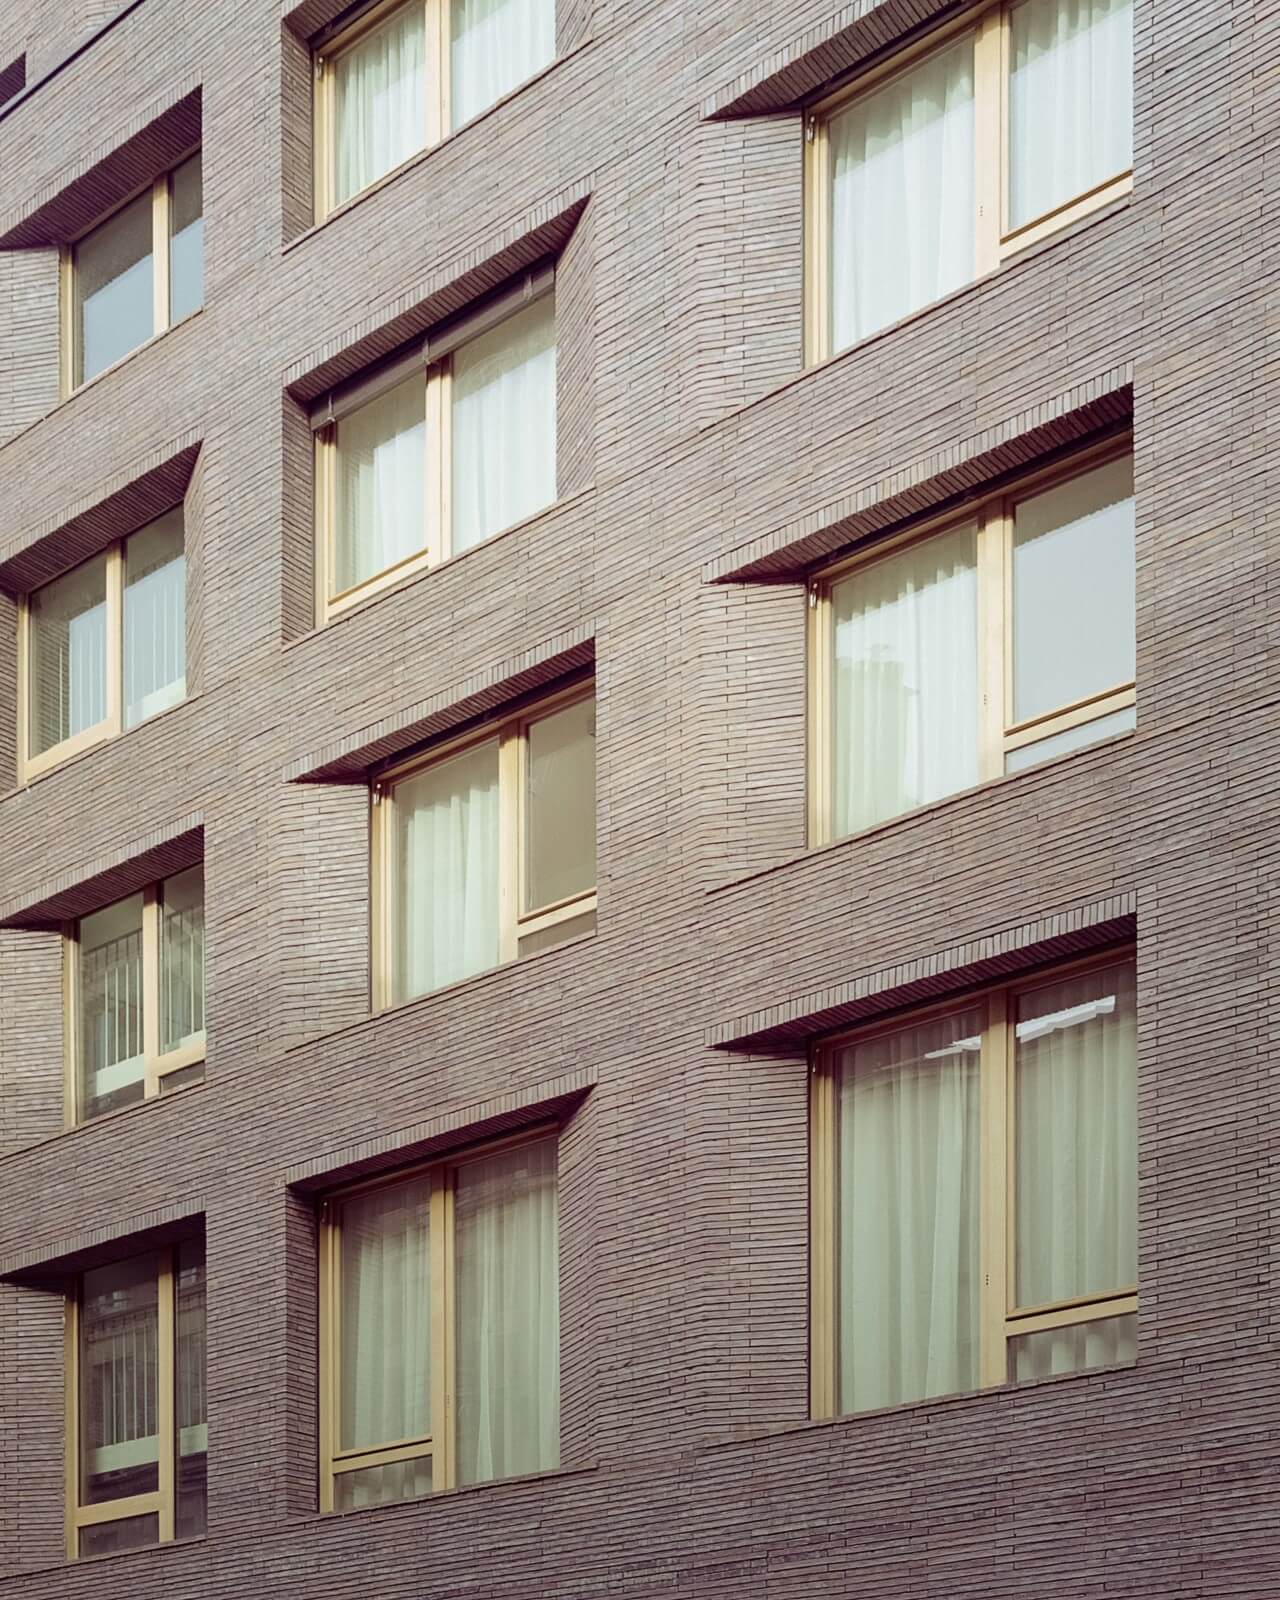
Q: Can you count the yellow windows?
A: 11